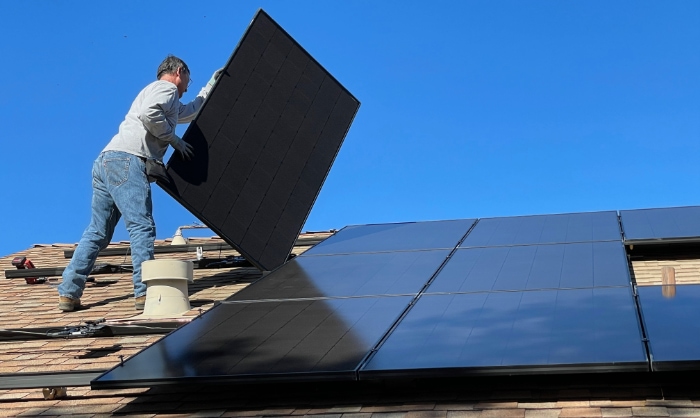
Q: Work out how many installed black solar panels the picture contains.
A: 8